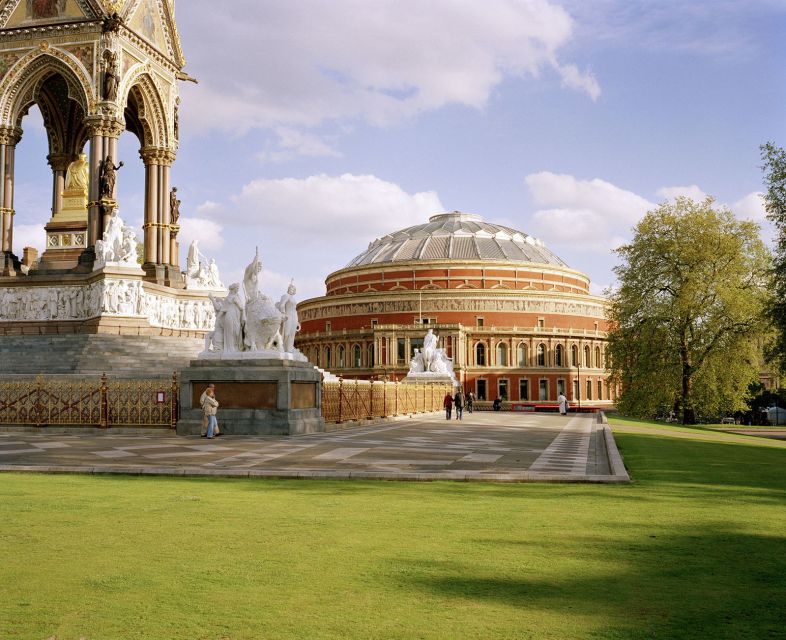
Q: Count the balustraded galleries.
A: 1